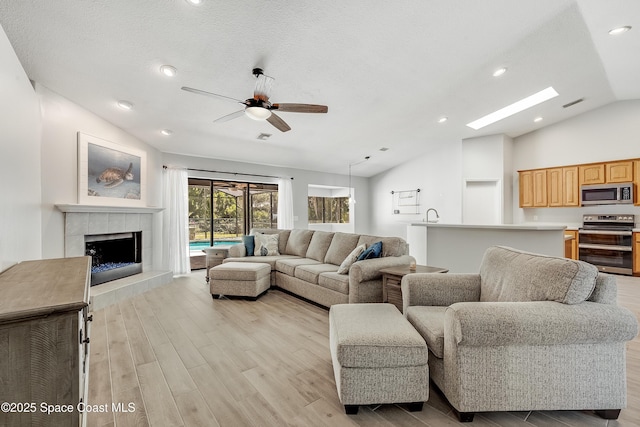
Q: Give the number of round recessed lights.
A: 8